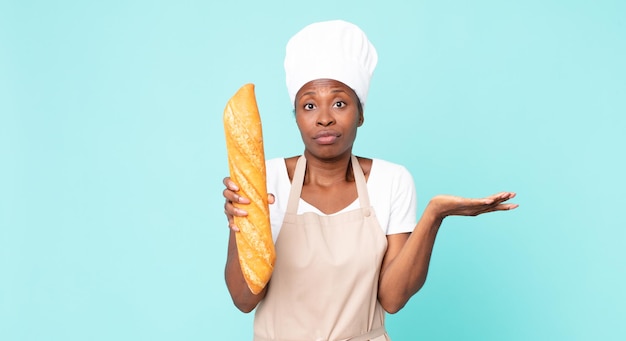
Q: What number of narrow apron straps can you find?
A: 2